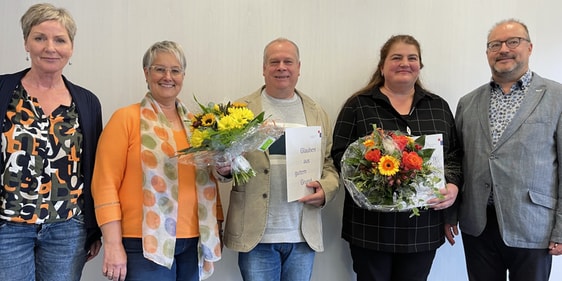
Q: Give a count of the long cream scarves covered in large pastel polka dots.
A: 1